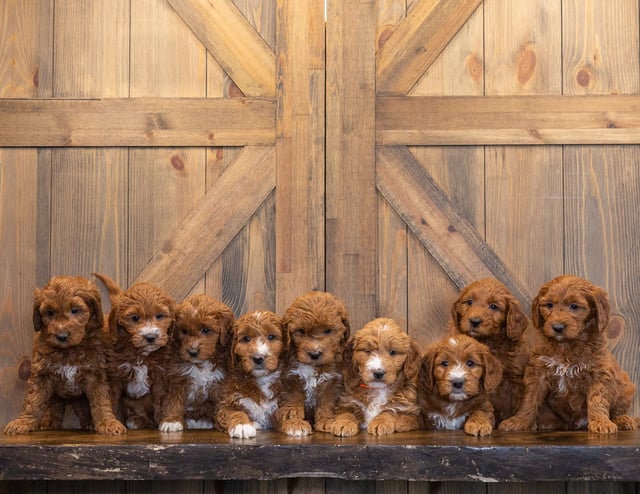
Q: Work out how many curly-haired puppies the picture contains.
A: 9